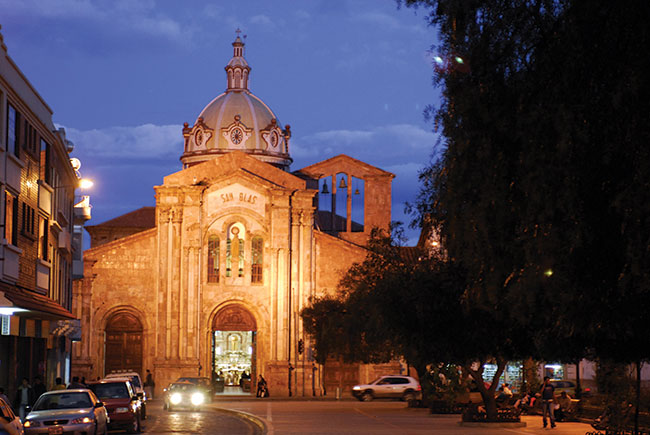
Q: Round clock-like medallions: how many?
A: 3